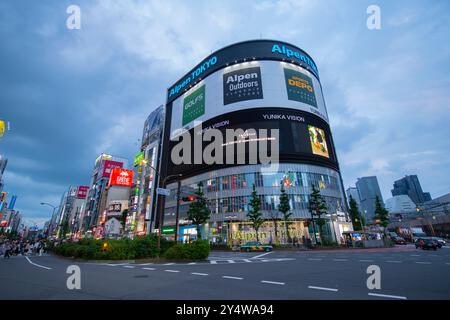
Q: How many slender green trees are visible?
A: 6